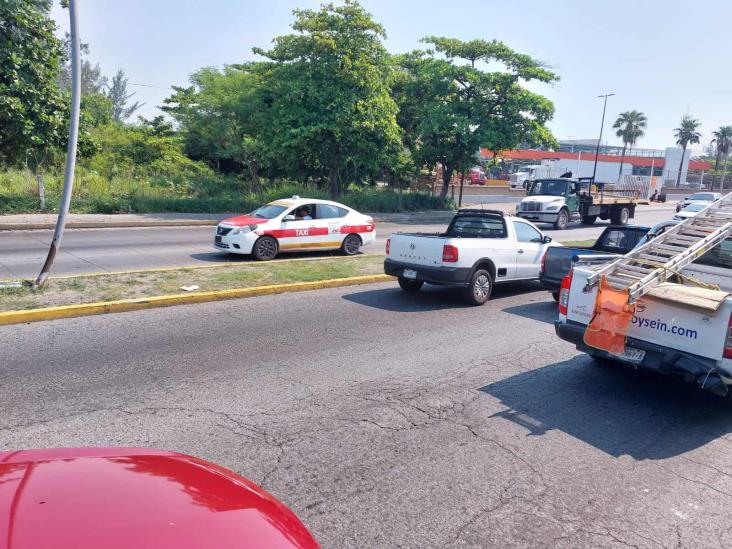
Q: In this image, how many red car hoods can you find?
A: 2